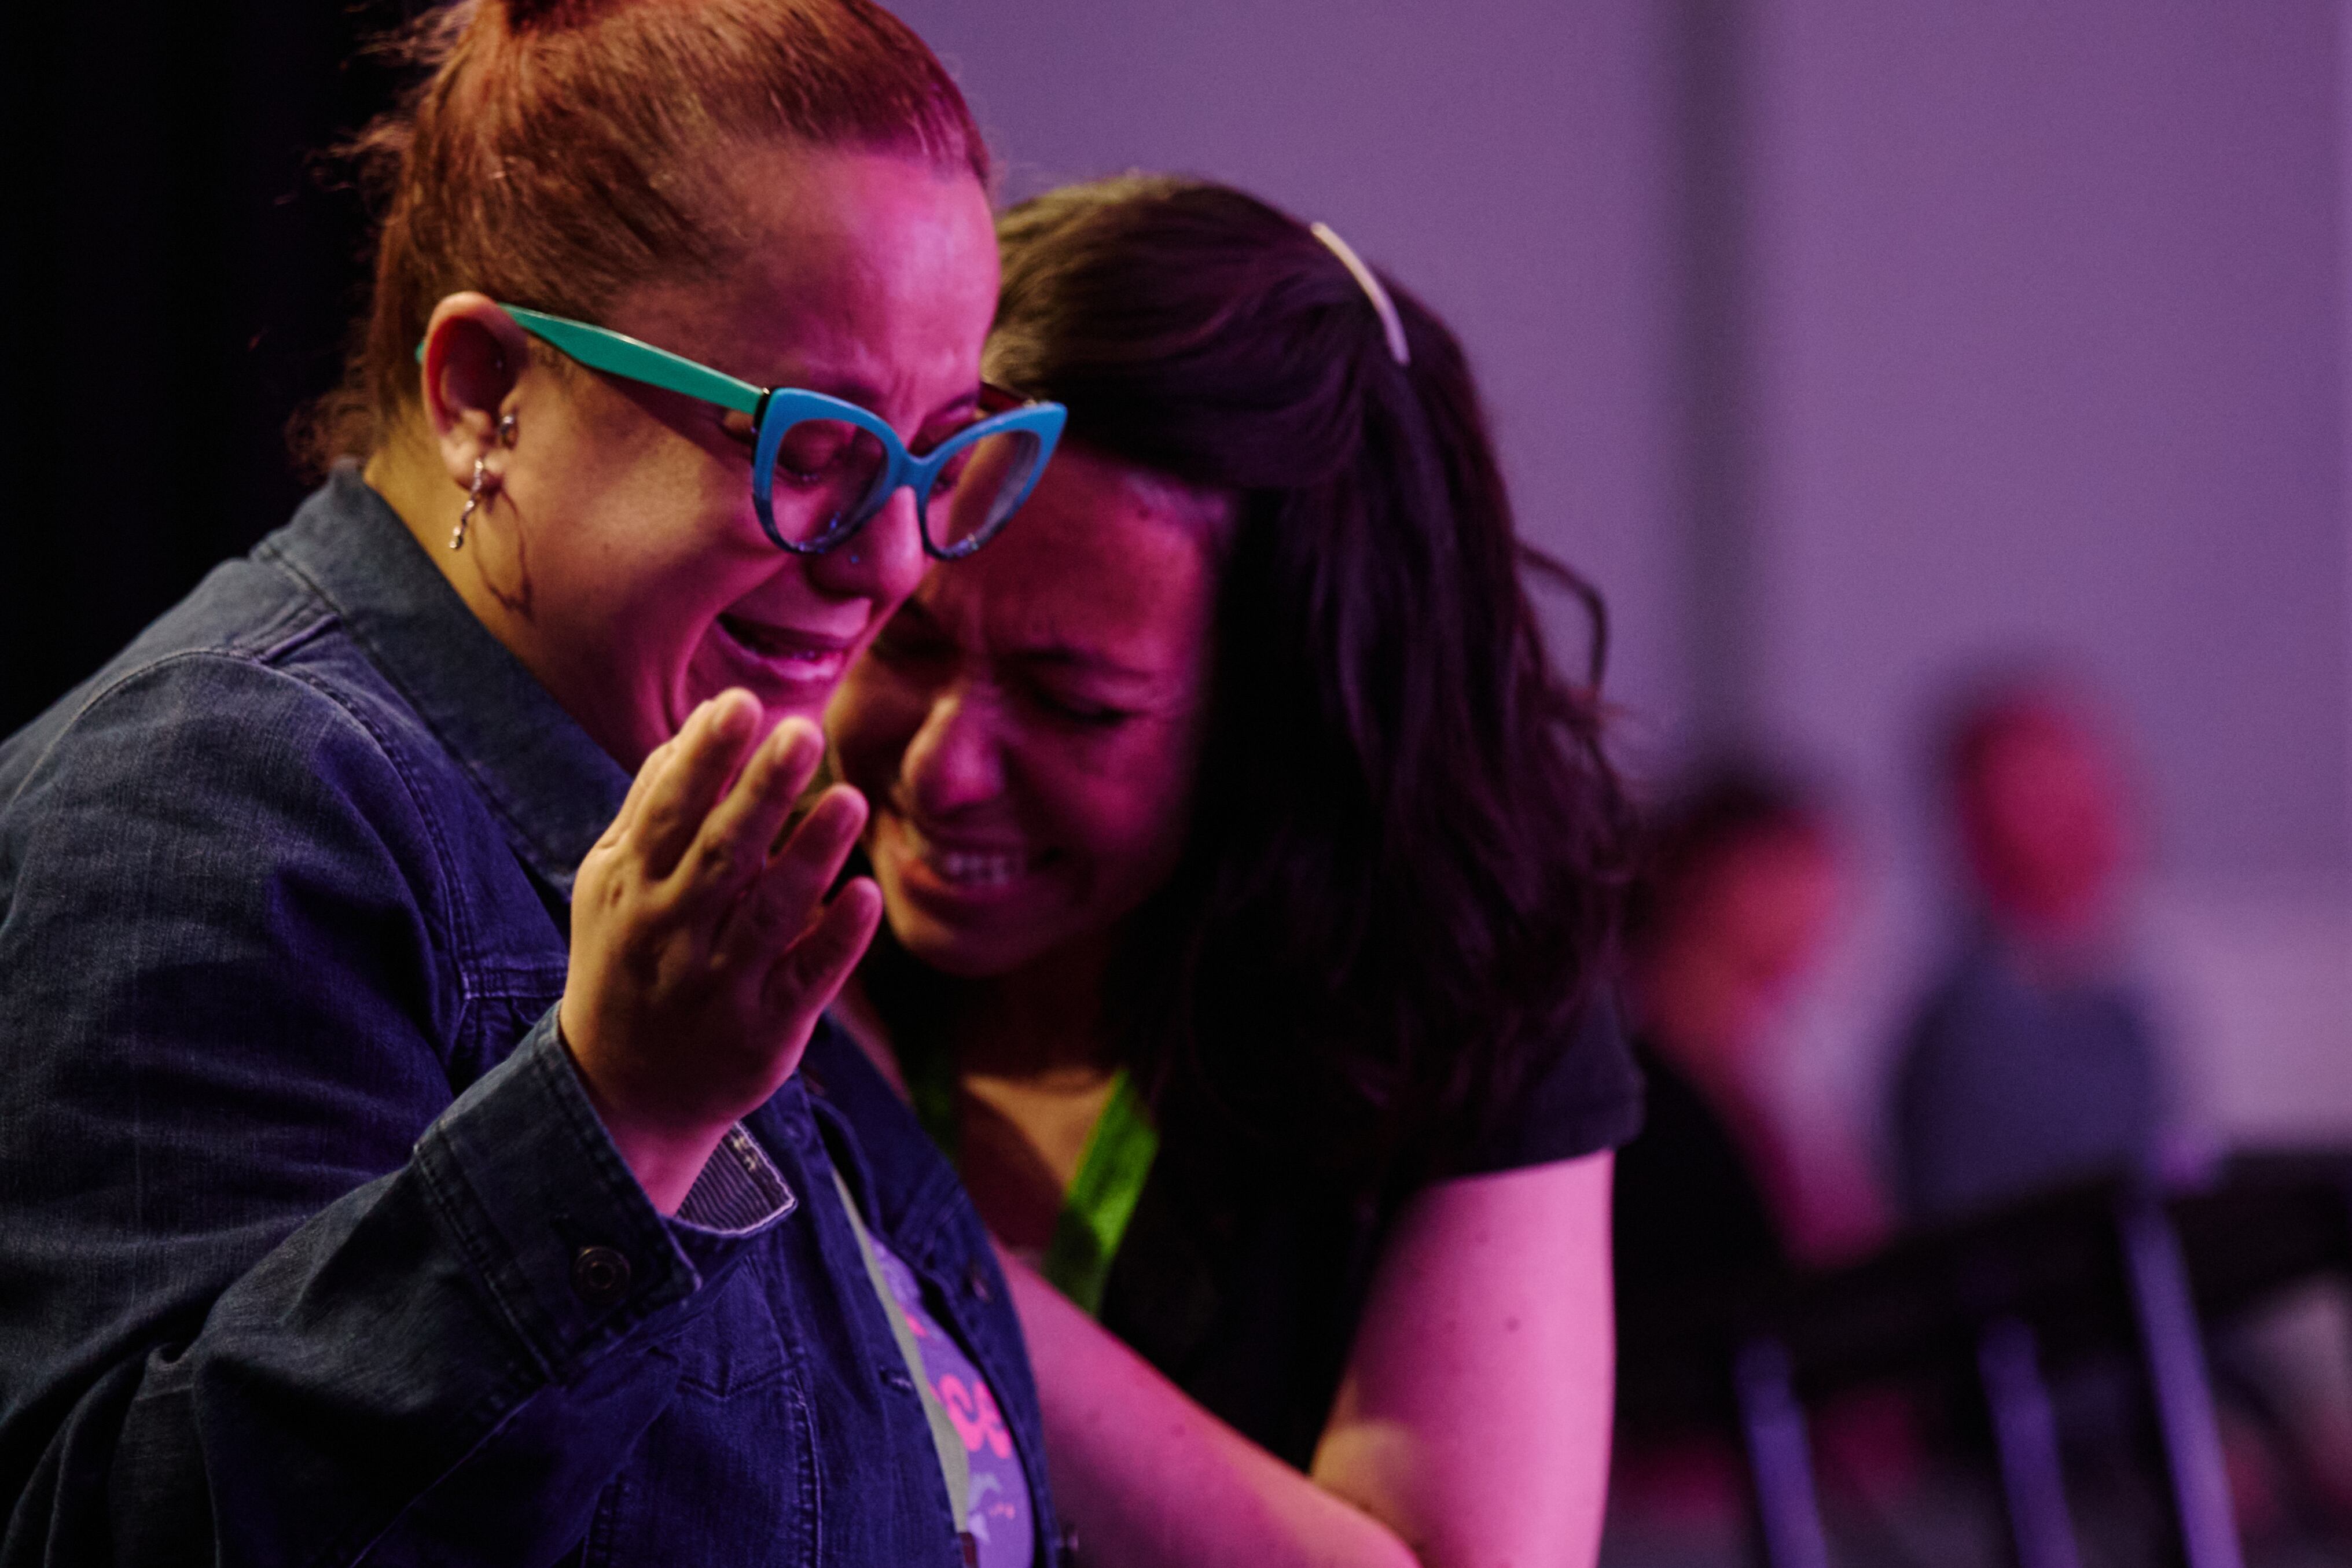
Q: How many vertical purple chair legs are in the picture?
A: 3